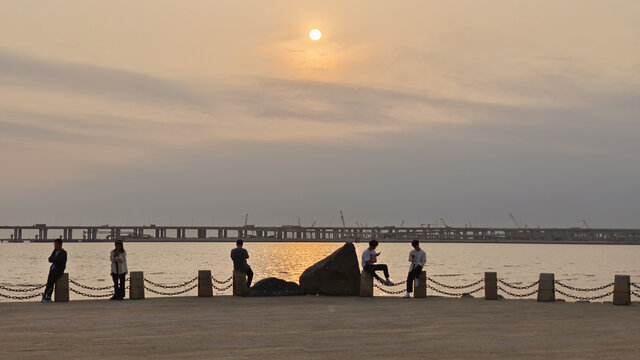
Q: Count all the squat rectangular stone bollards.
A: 9